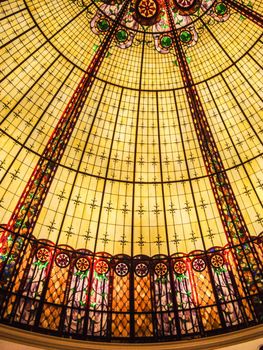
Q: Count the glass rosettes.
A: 12